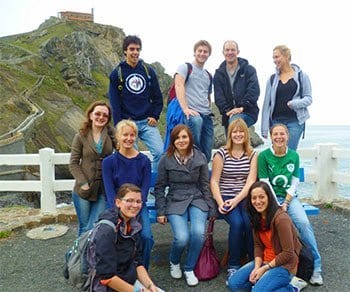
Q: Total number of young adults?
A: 11